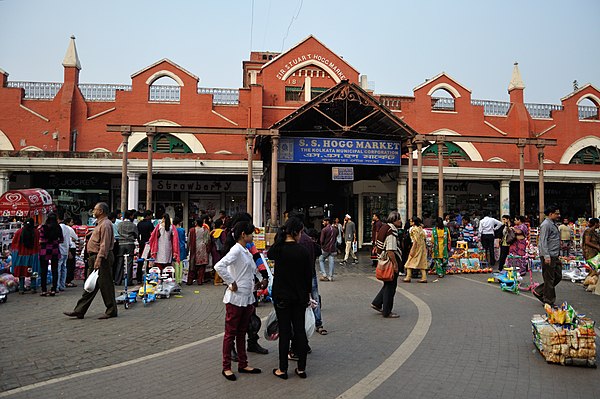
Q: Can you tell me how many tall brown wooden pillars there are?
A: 9